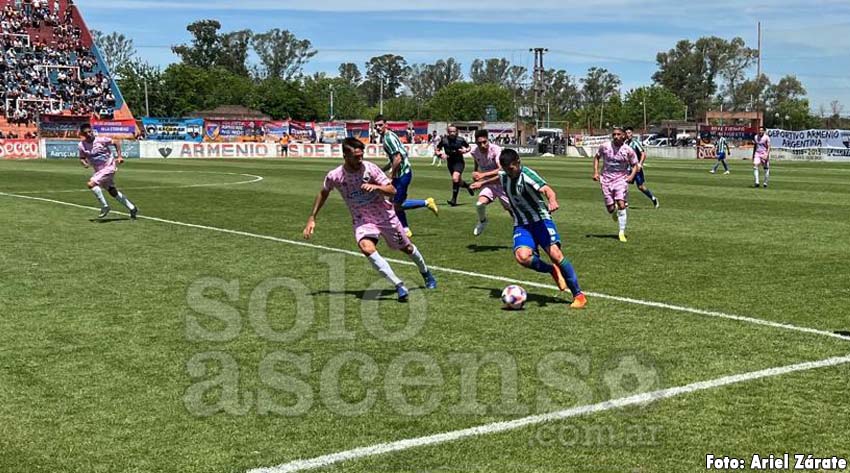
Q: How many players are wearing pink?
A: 5